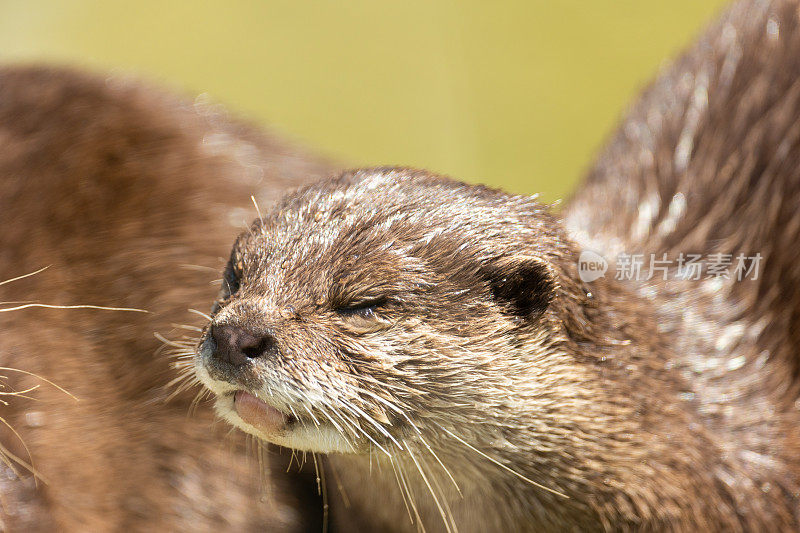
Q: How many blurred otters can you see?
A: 2